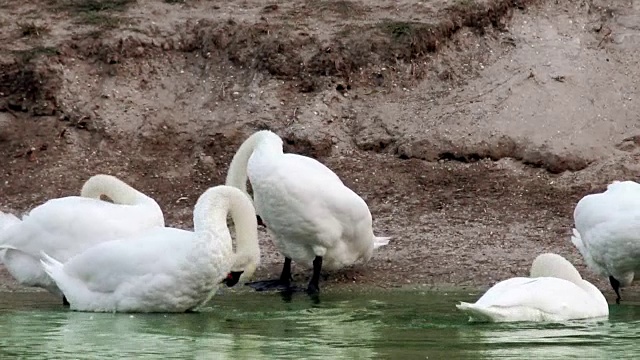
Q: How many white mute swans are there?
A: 5